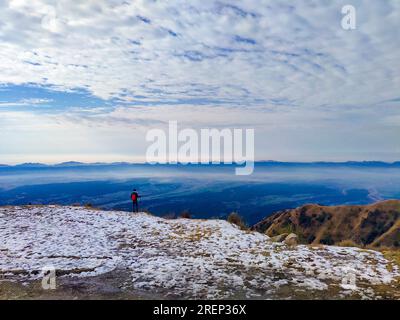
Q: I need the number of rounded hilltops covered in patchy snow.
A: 1